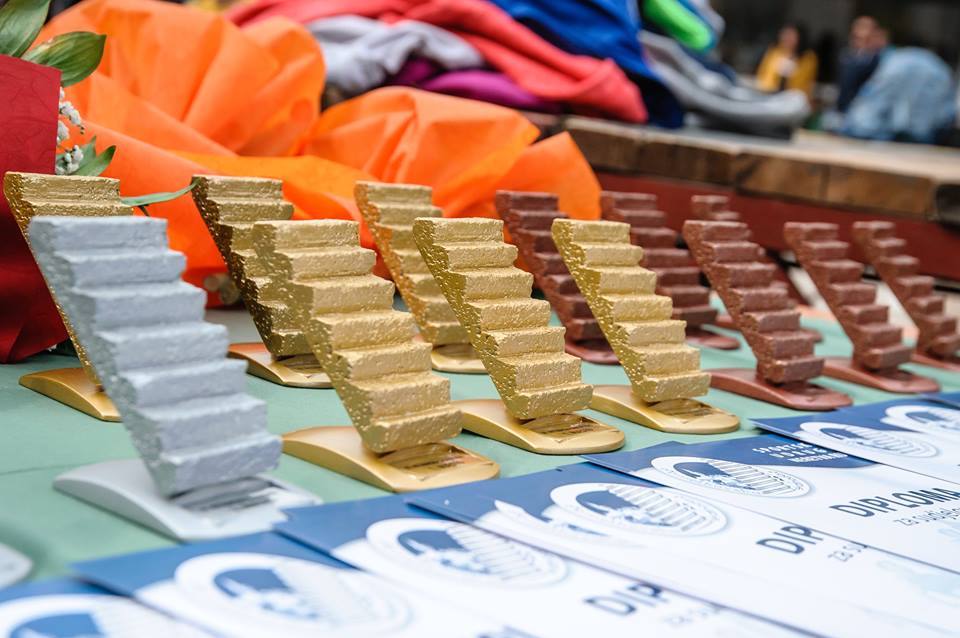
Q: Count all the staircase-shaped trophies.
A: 13